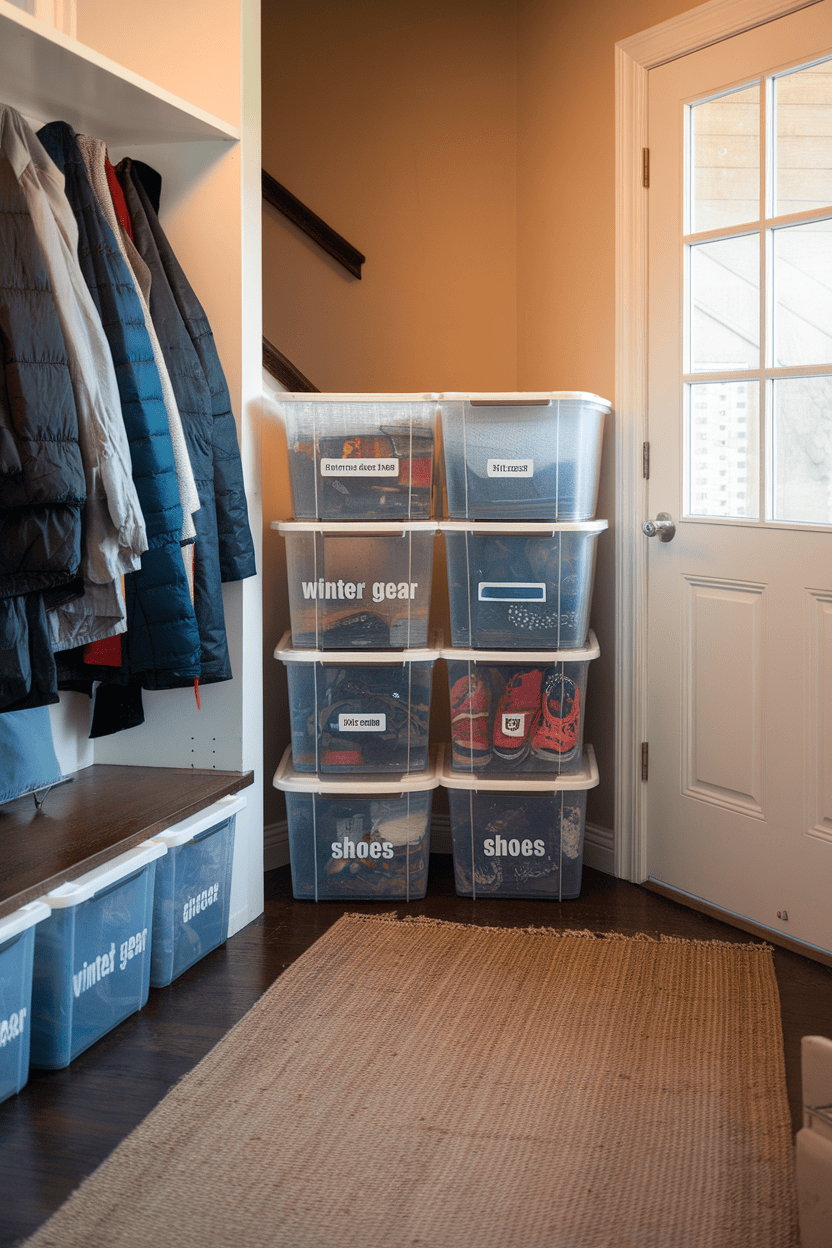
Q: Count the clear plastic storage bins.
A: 11